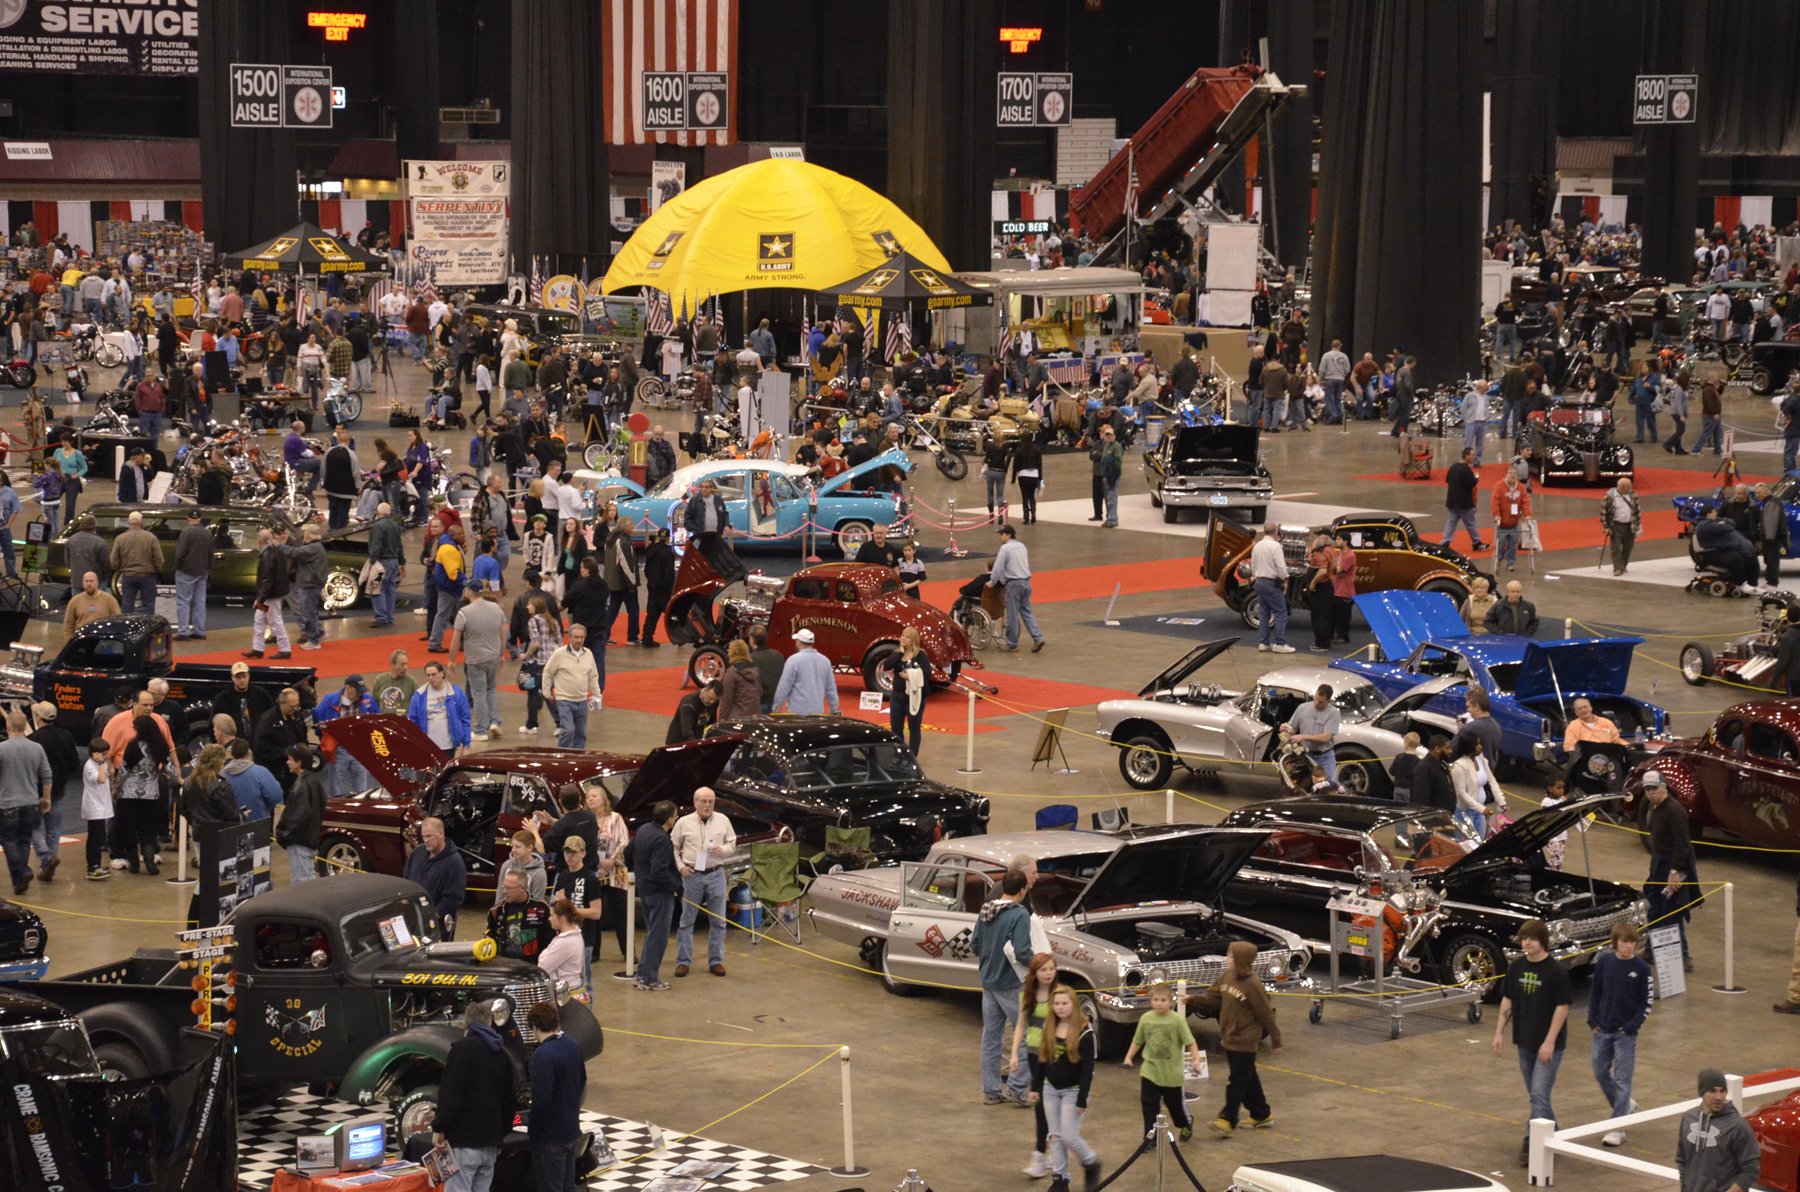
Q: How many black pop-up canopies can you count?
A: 2